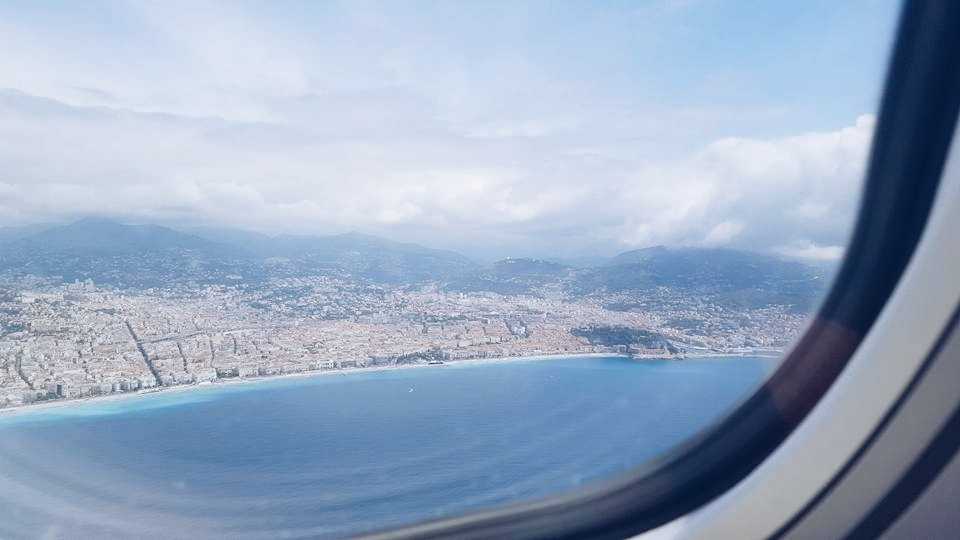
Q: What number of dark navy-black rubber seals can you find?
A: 1